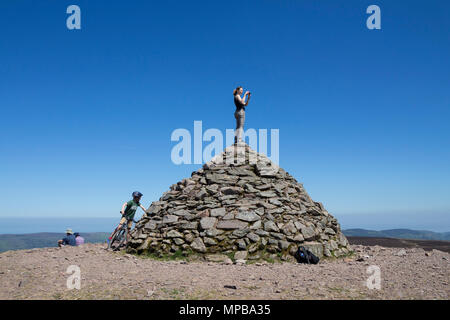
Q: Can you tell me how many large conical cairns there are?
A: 1